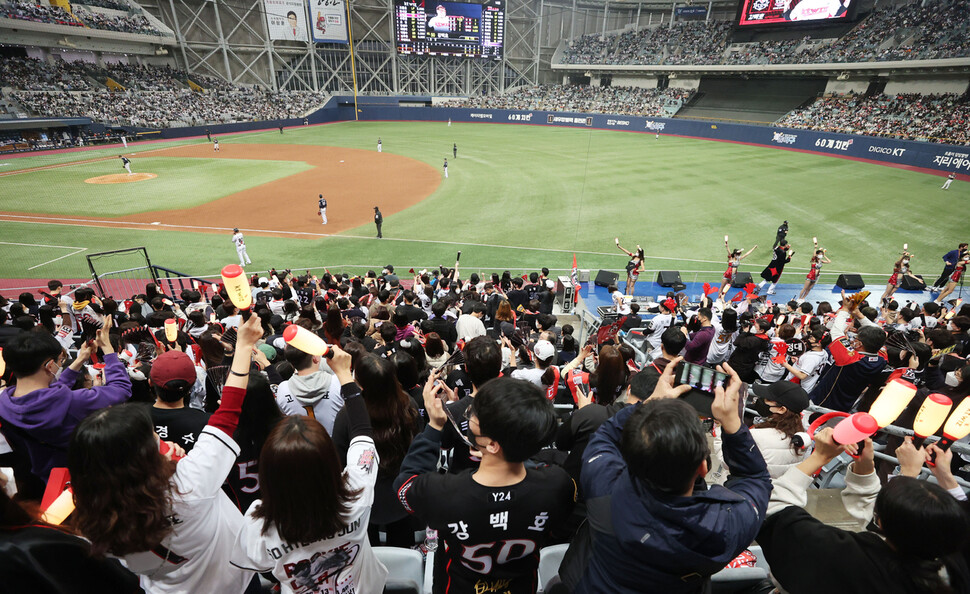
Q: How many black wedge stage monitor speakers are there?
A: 5